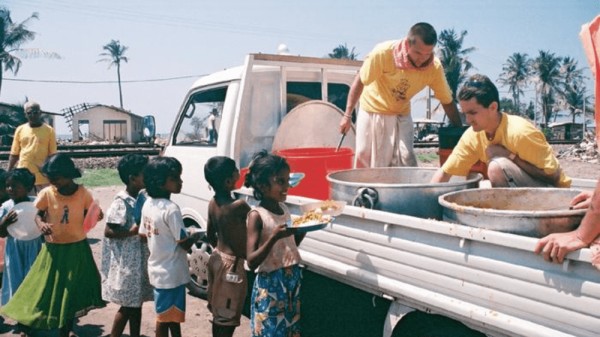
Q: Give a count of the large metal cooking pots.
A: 2